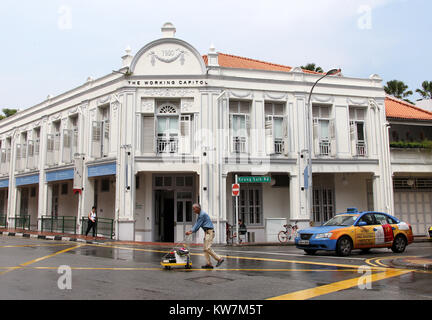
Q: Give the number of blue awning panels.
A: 4